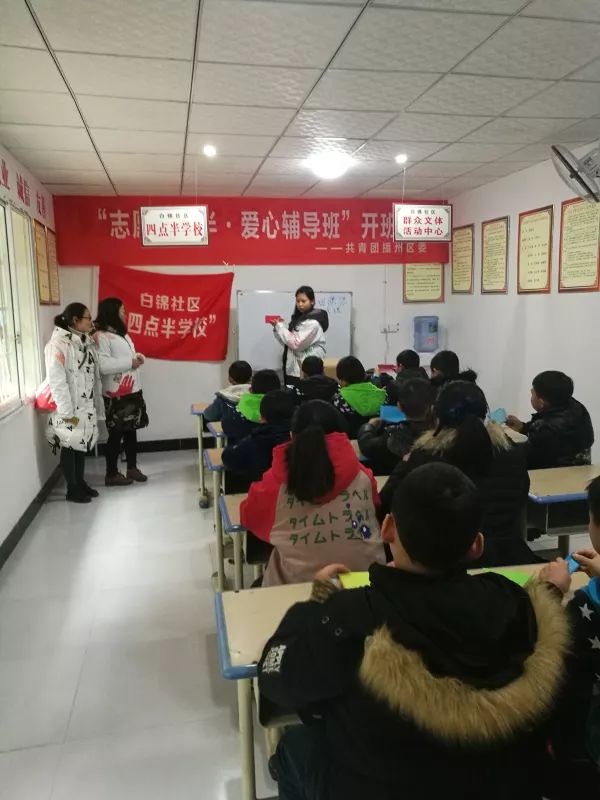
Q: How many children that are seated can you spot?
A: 13